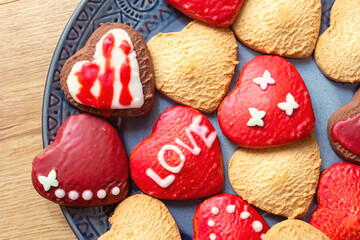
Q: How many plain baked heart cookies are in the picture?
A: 6